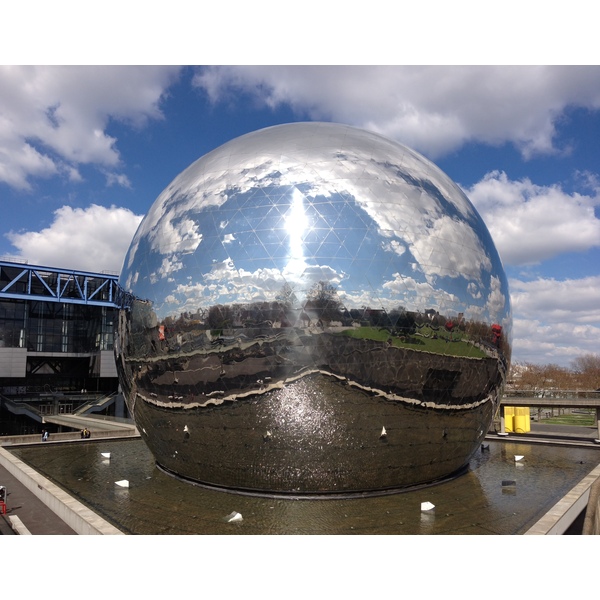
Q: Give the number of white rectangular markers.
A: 5